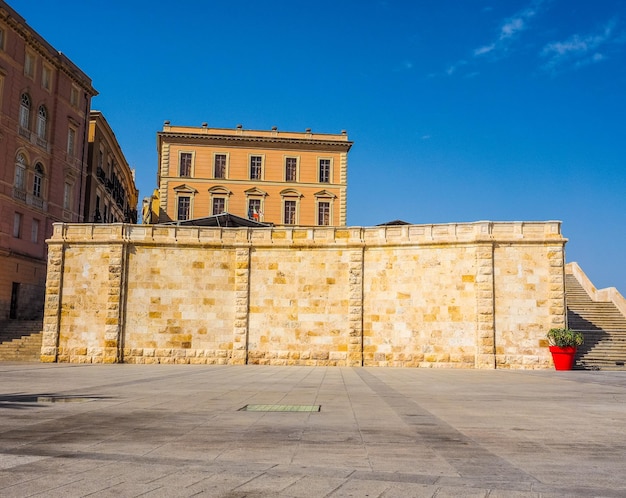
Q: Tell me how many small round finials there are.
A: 6